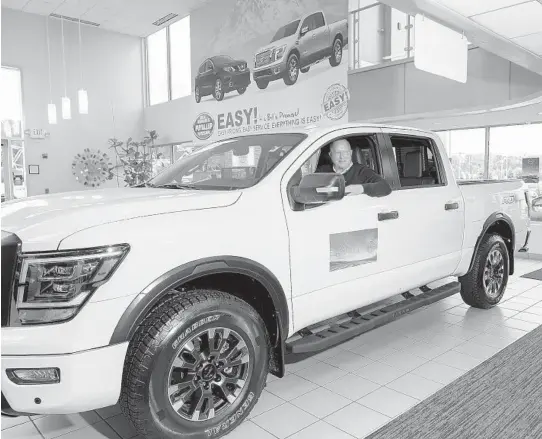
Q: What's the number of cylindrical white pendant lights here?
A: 3